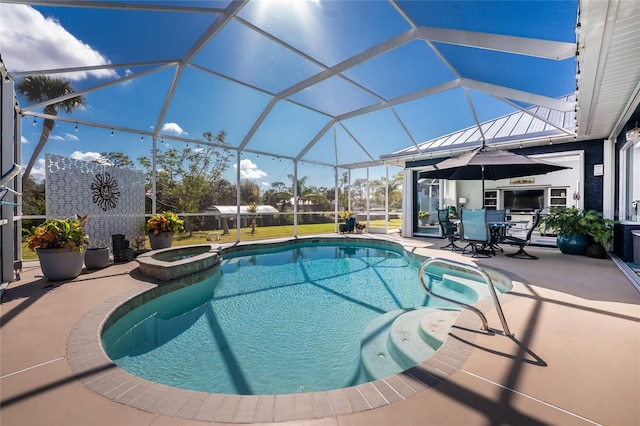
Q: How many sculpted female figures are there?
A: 0